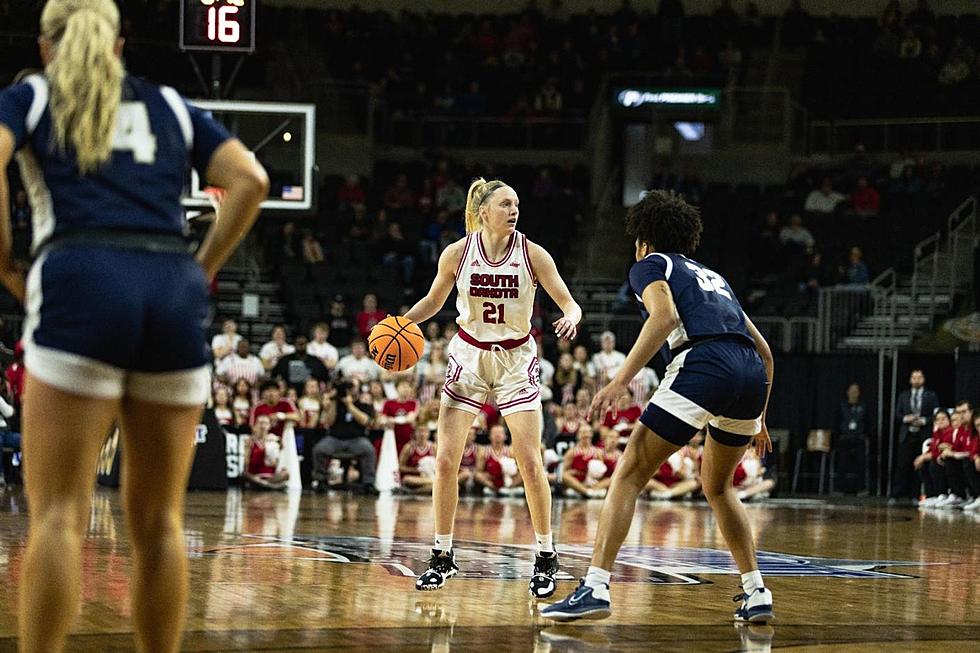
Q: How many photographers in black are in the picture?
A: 1